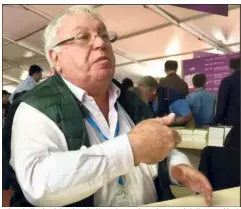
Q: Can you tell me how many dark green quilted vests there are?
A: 1